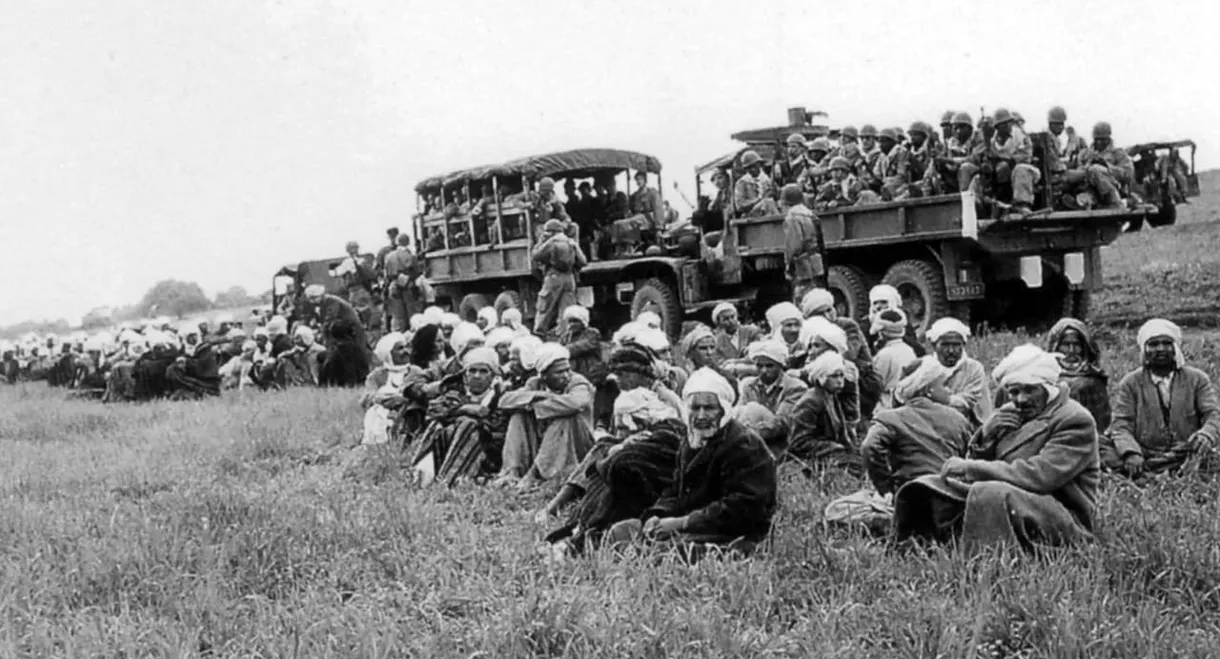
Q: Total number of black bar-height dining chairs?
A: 0